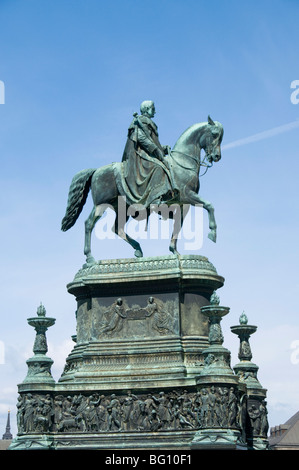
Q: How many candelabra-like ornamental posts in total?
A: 3